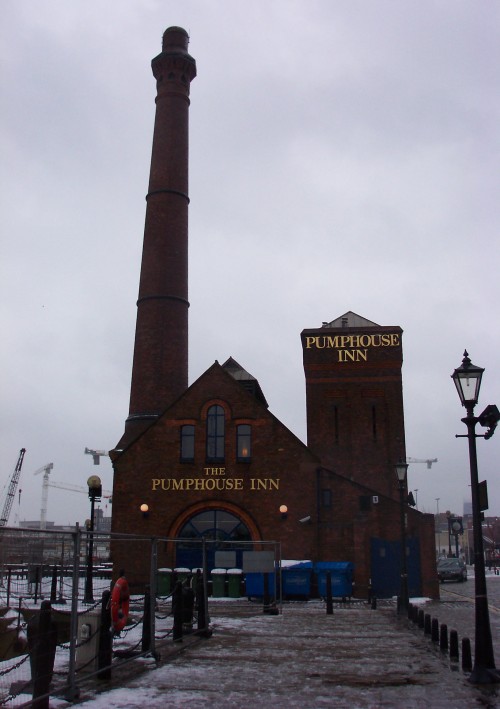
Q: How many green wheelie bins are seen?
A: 5